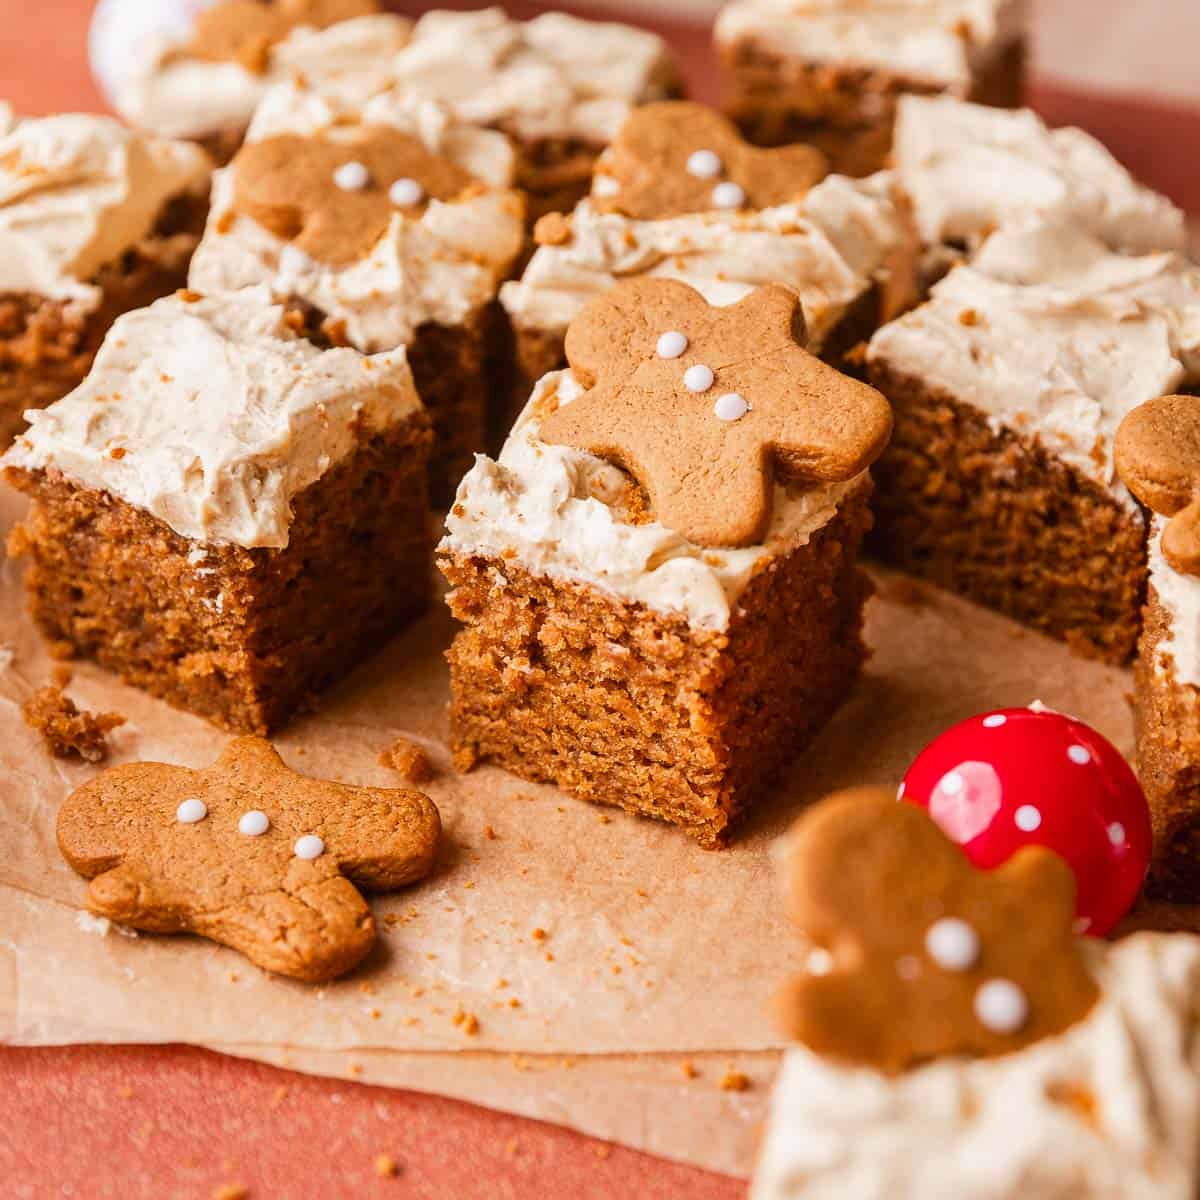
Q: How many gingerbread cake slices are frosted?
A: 12